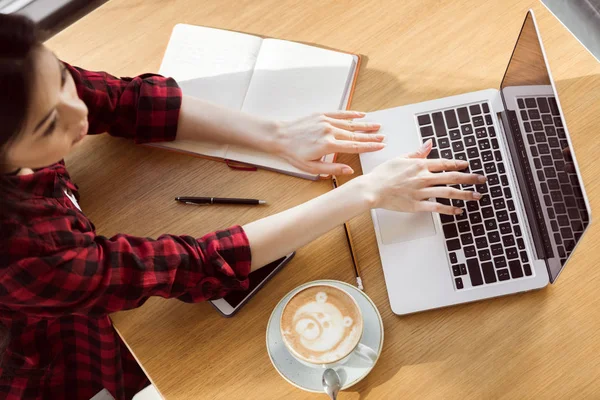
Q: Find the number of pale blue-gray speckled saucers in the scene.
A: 1